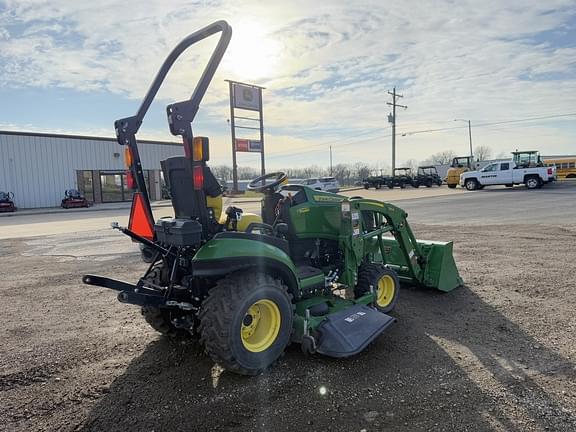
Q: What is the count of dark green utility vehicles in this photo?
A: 3